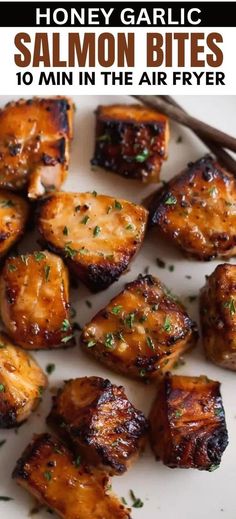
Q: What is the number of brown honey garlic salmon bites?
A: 12